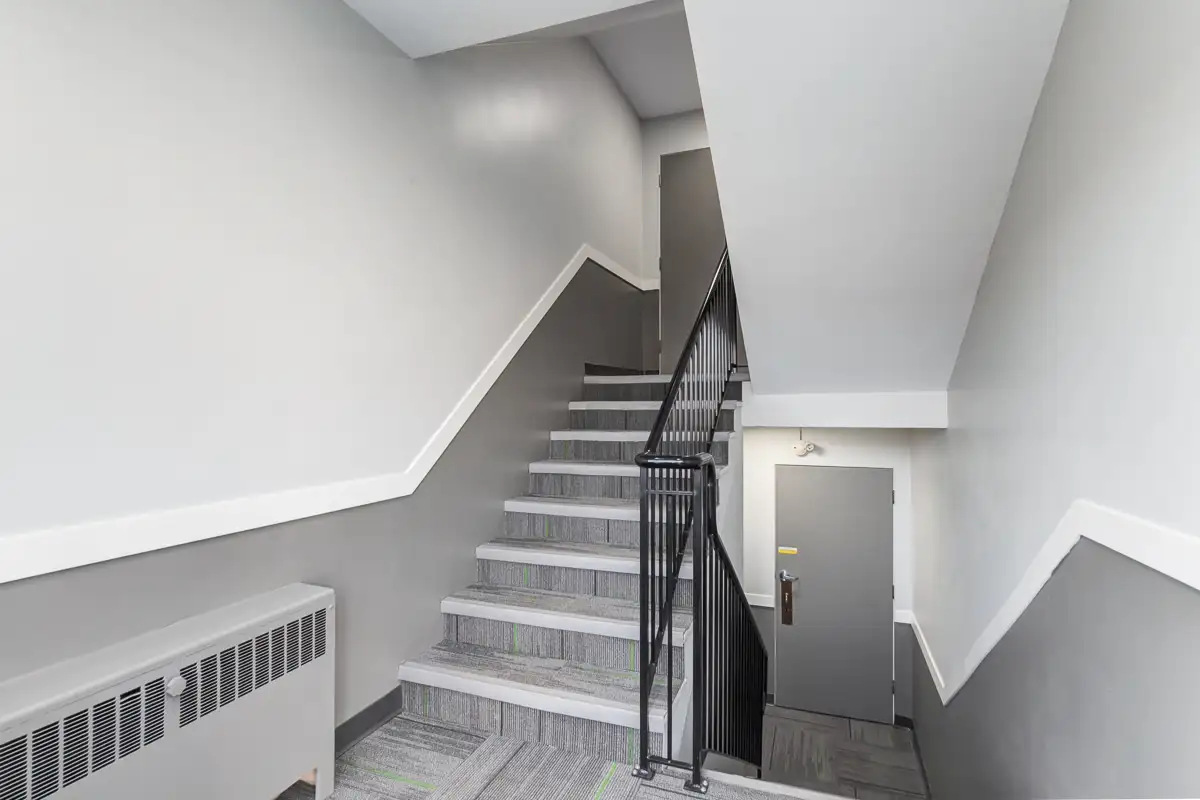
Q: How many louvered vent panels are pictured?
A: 15